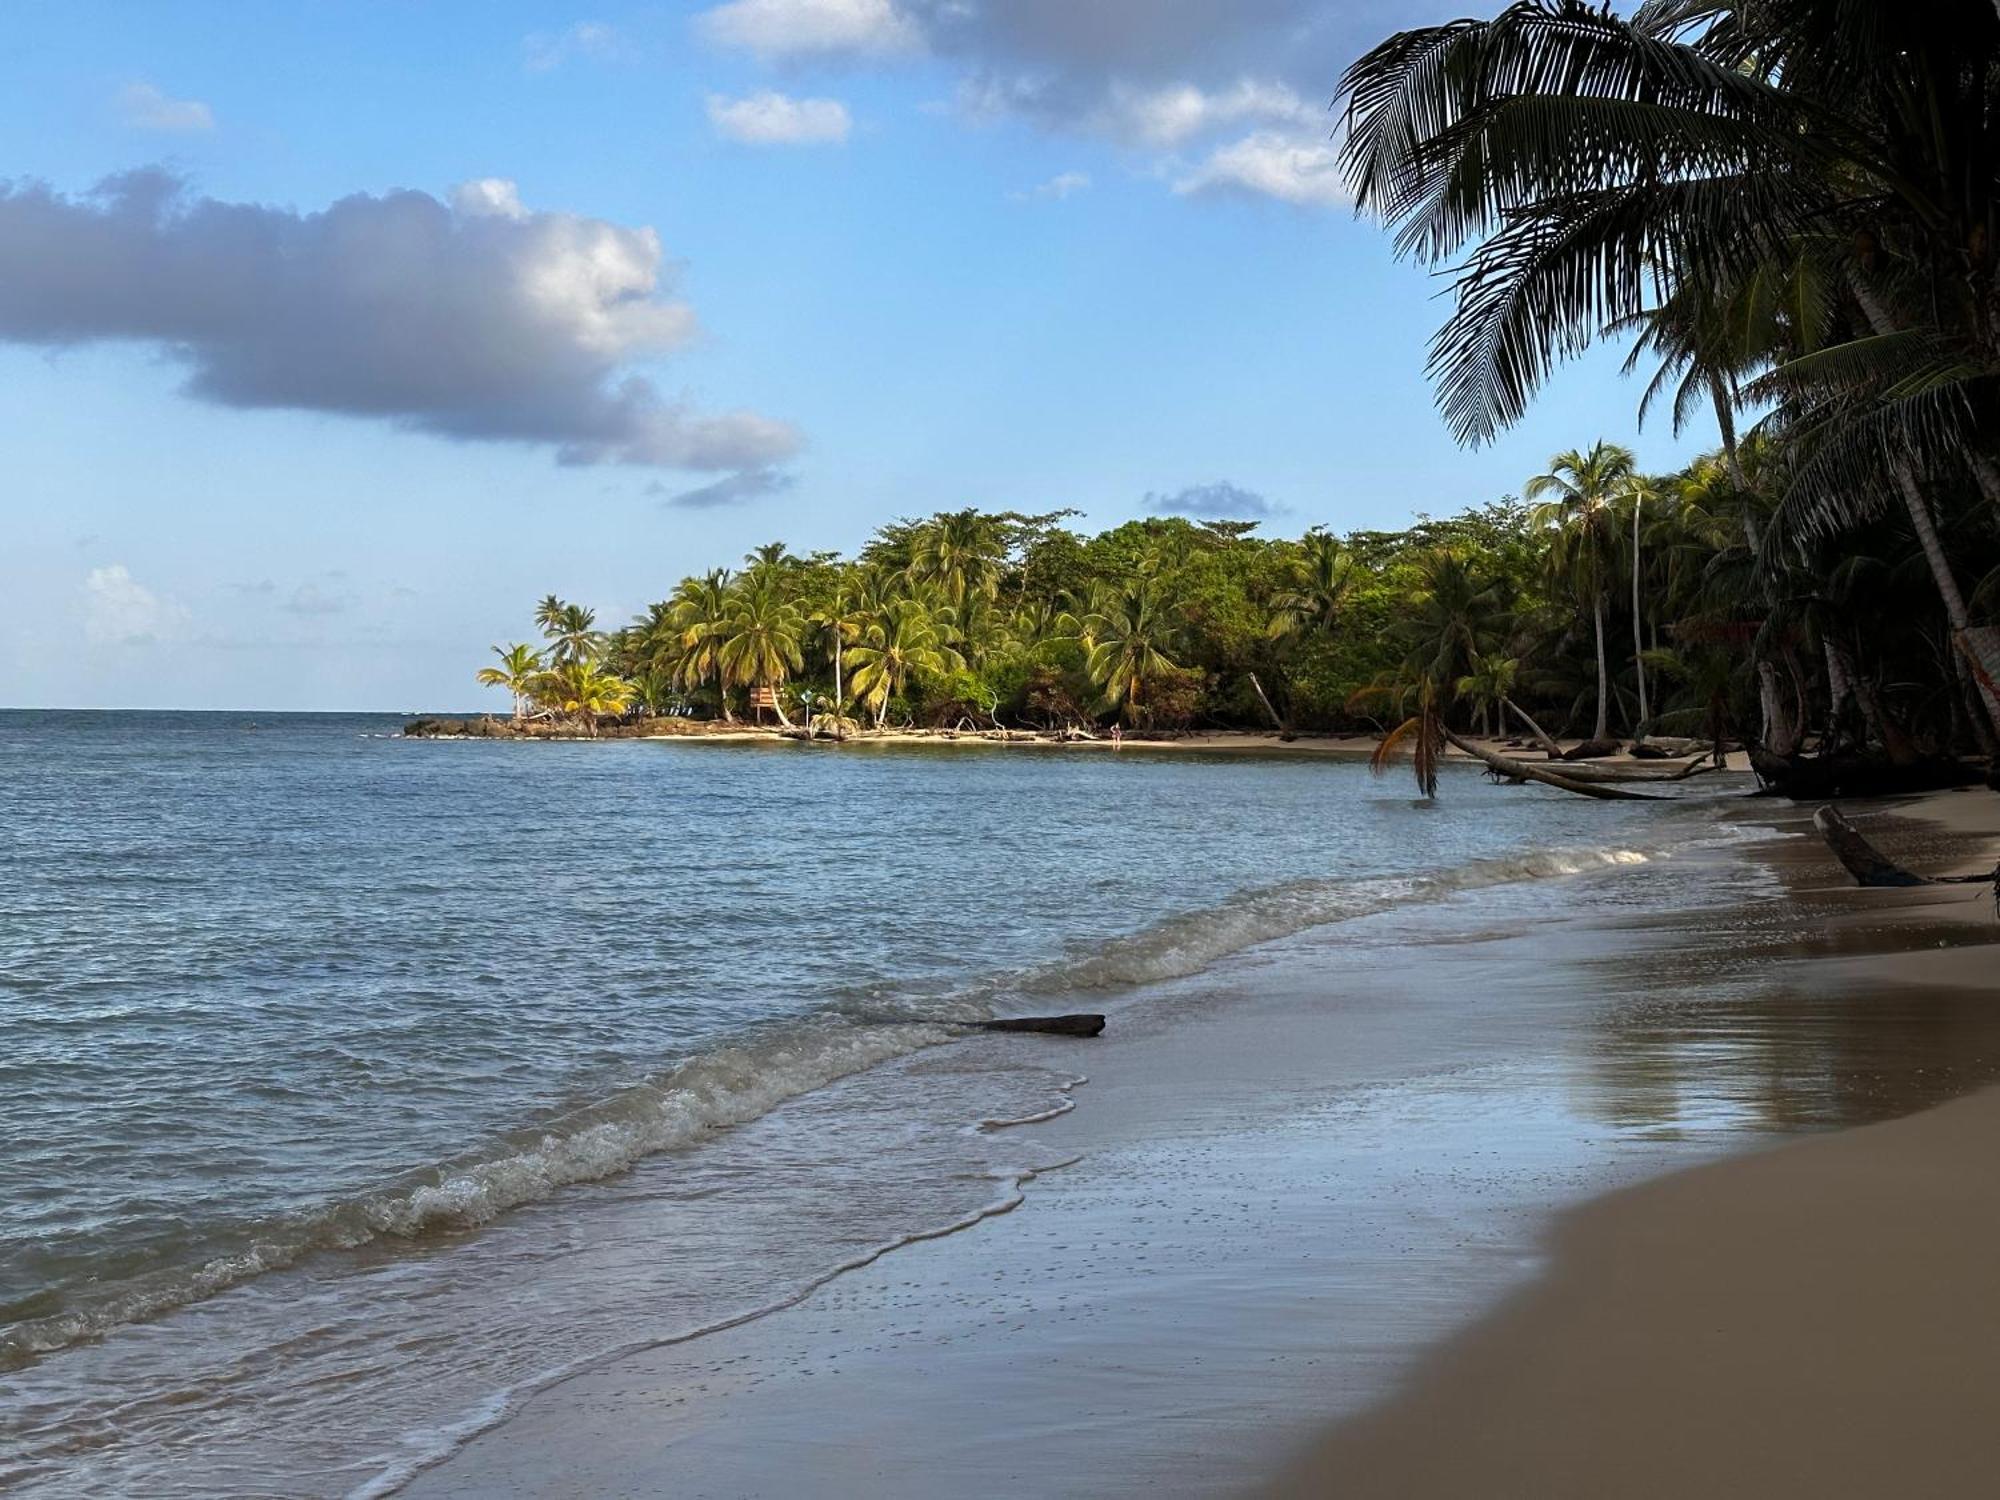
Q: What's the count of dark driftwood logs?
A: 2